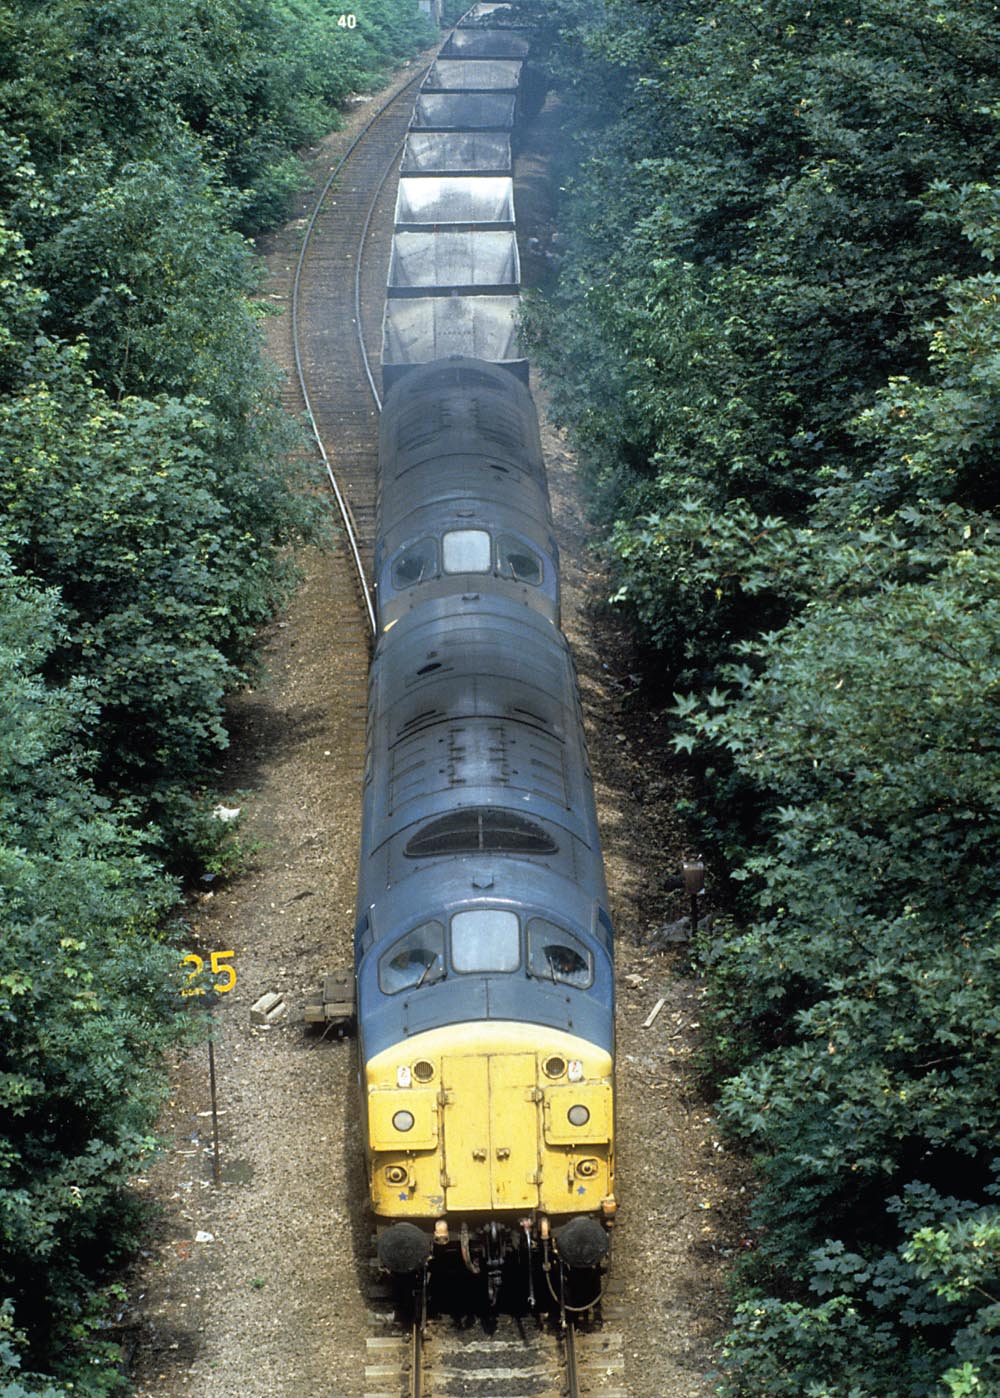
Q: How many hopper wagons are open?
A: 8